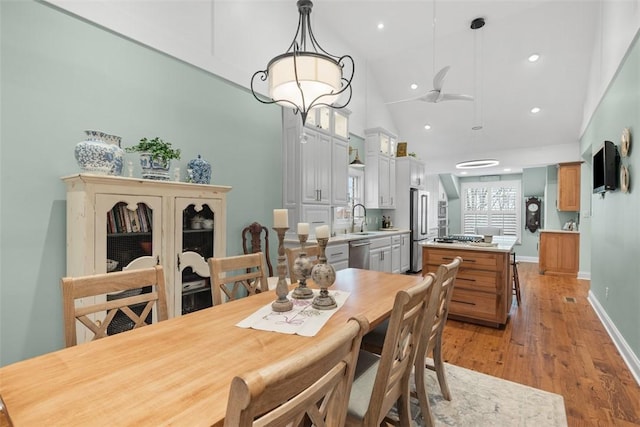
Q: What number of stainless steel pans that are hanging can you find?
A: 0